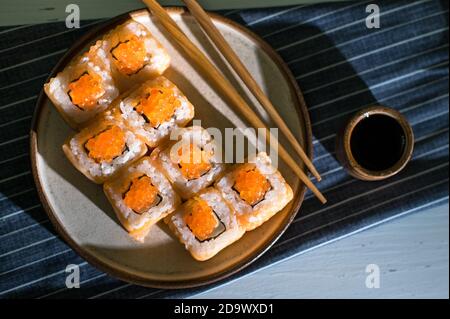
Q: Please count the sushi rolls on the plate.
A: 8